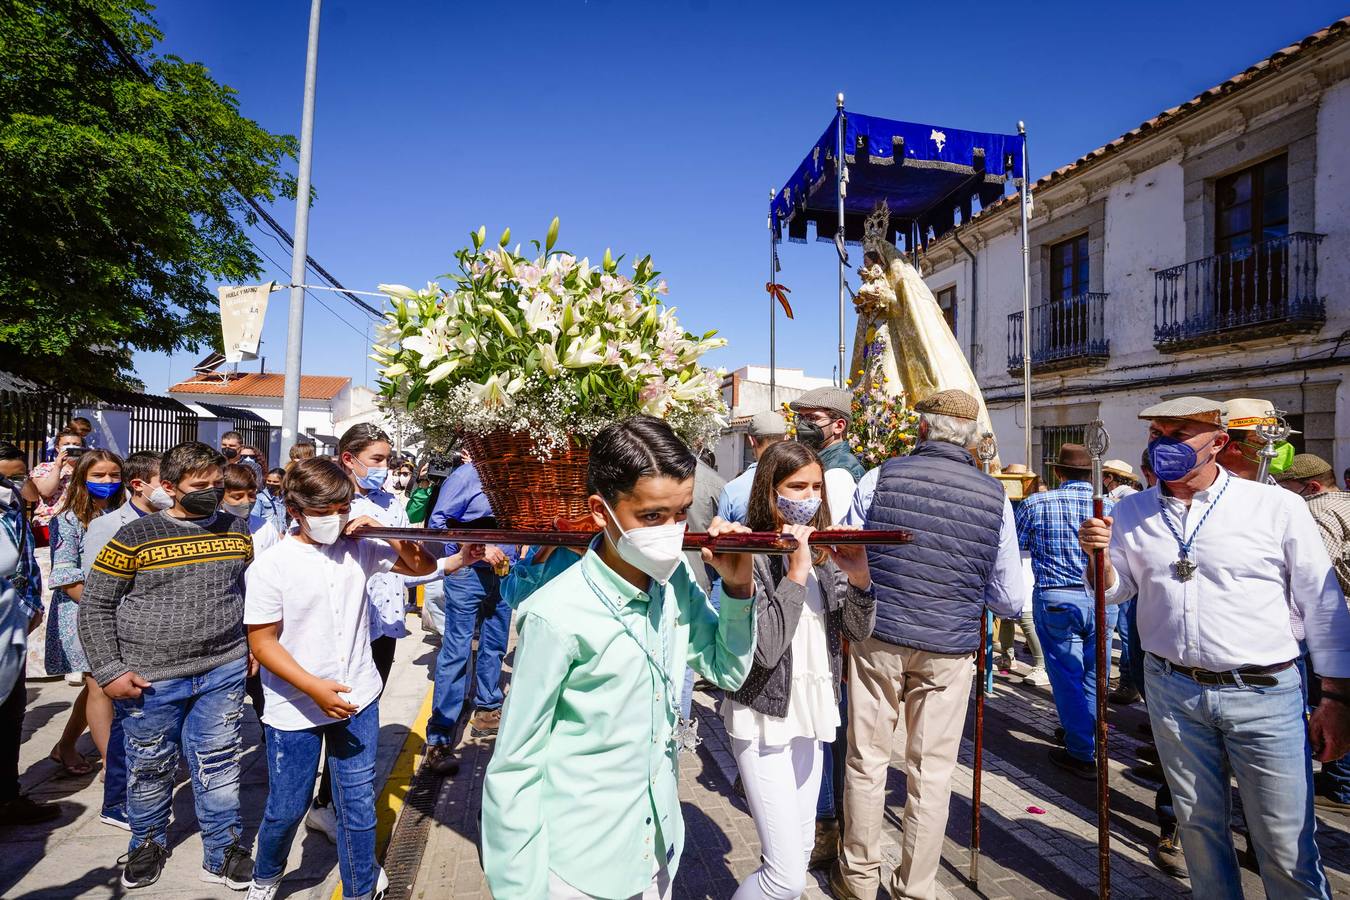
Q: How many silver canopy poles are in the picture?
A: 4